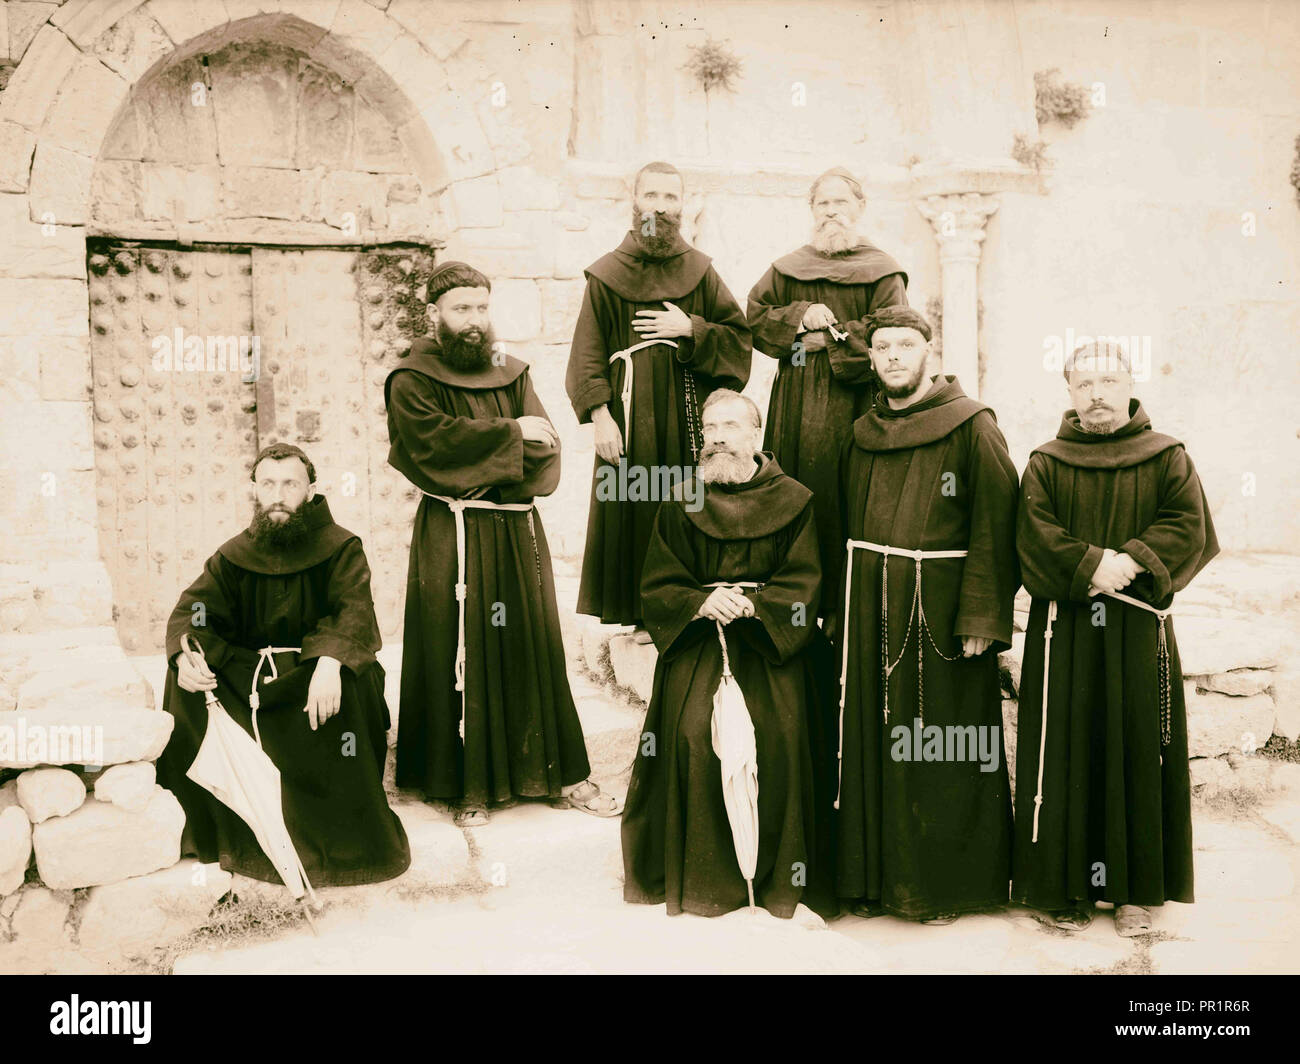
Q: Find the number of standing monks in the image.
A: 5